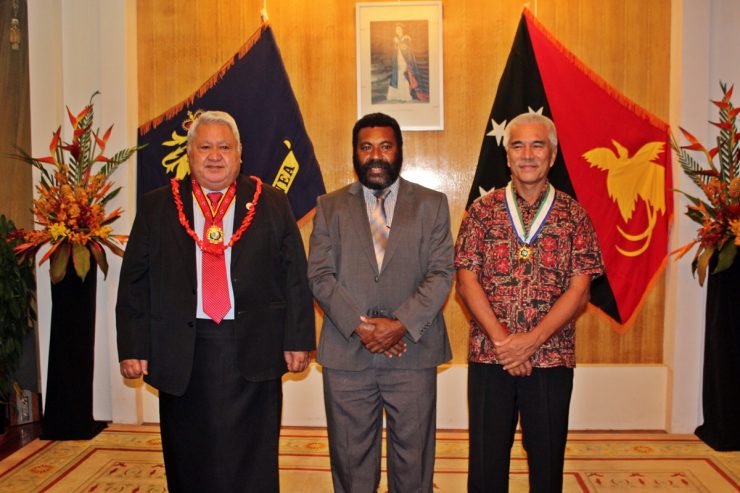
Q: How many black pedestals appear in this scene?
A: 2